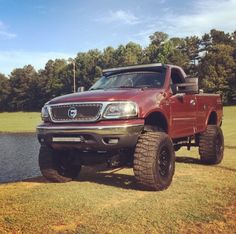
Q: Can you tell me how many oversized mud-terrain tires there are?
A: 3